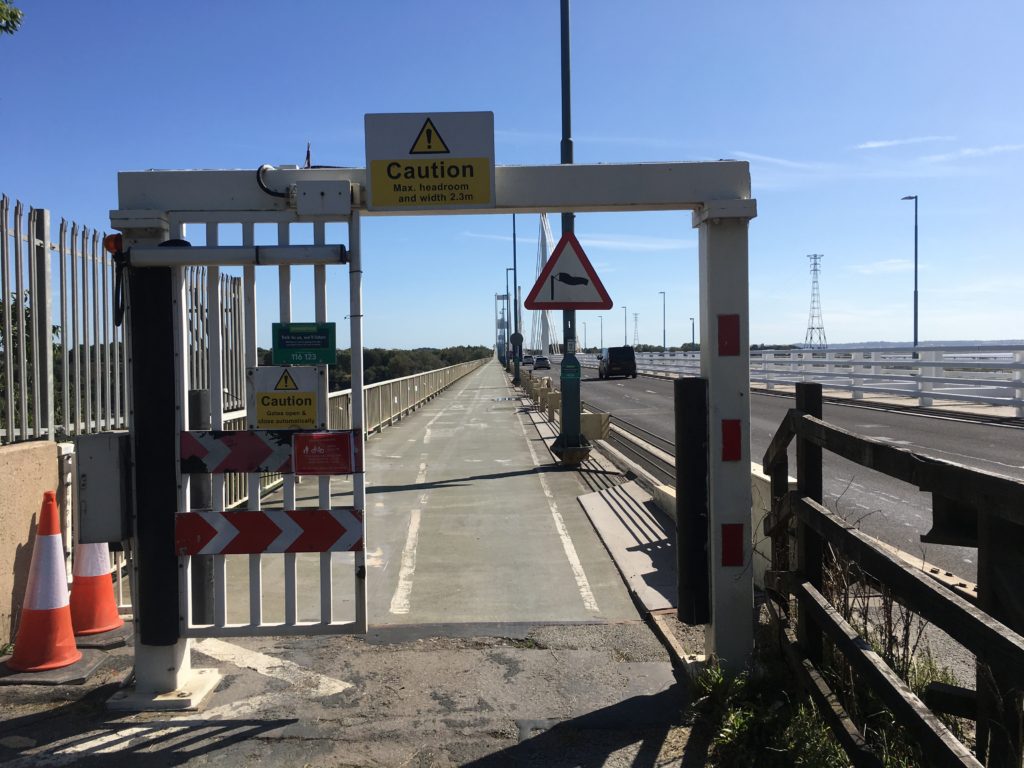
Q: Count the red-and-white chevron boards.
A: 2